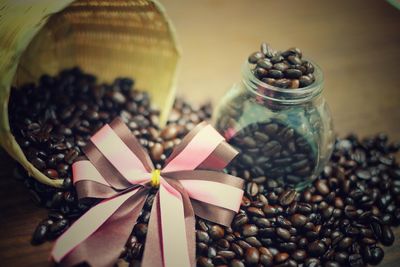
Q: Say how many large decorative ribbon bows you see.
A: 1